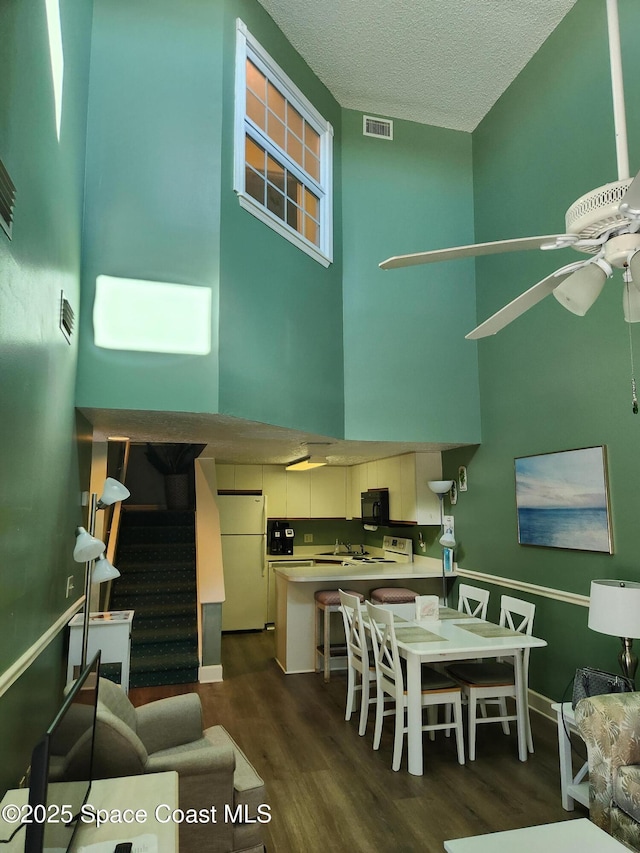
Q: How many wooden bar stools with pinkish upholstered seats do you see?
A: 2